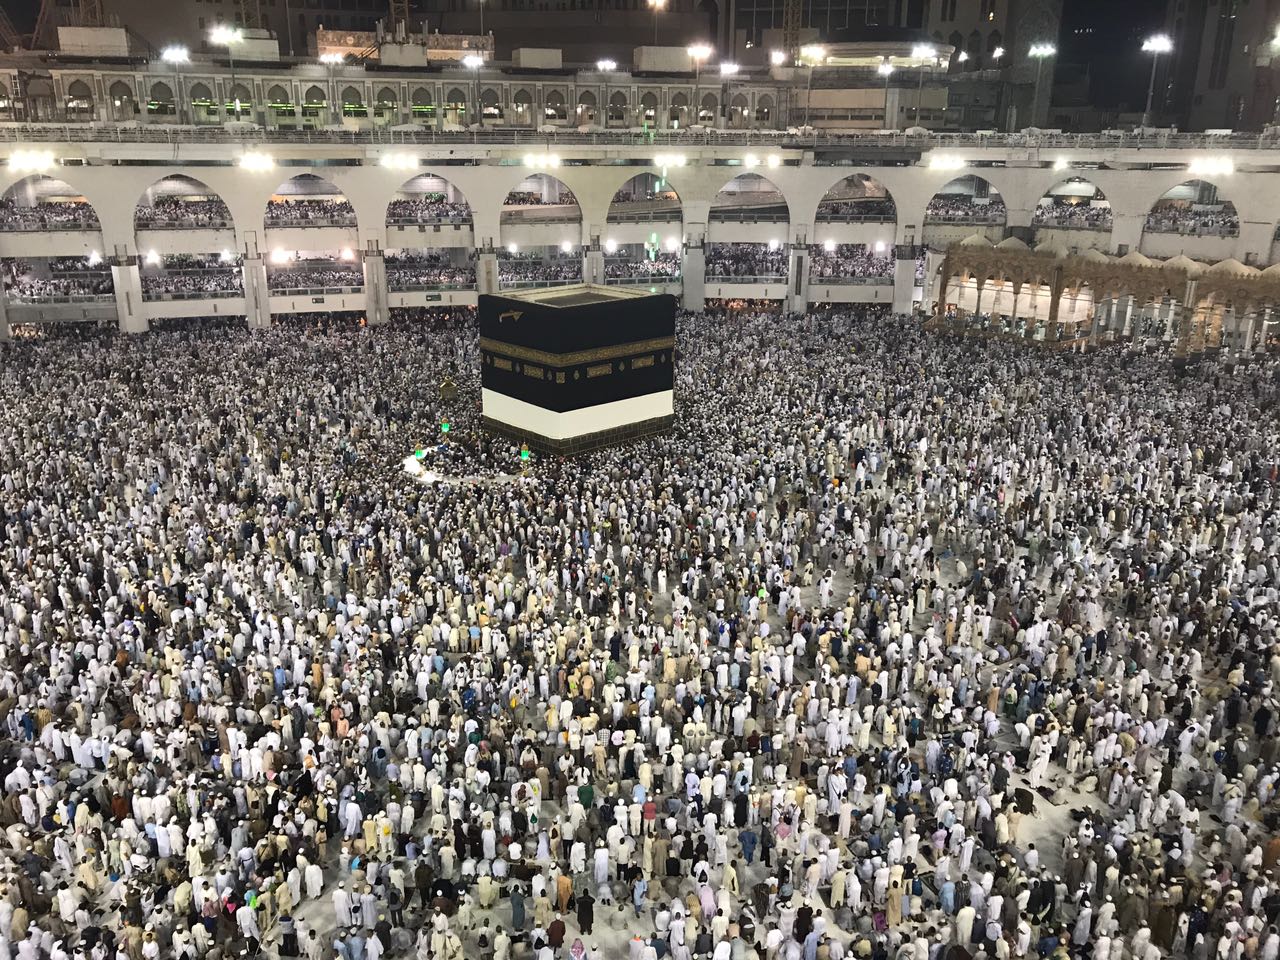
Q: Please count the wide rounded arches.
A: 11